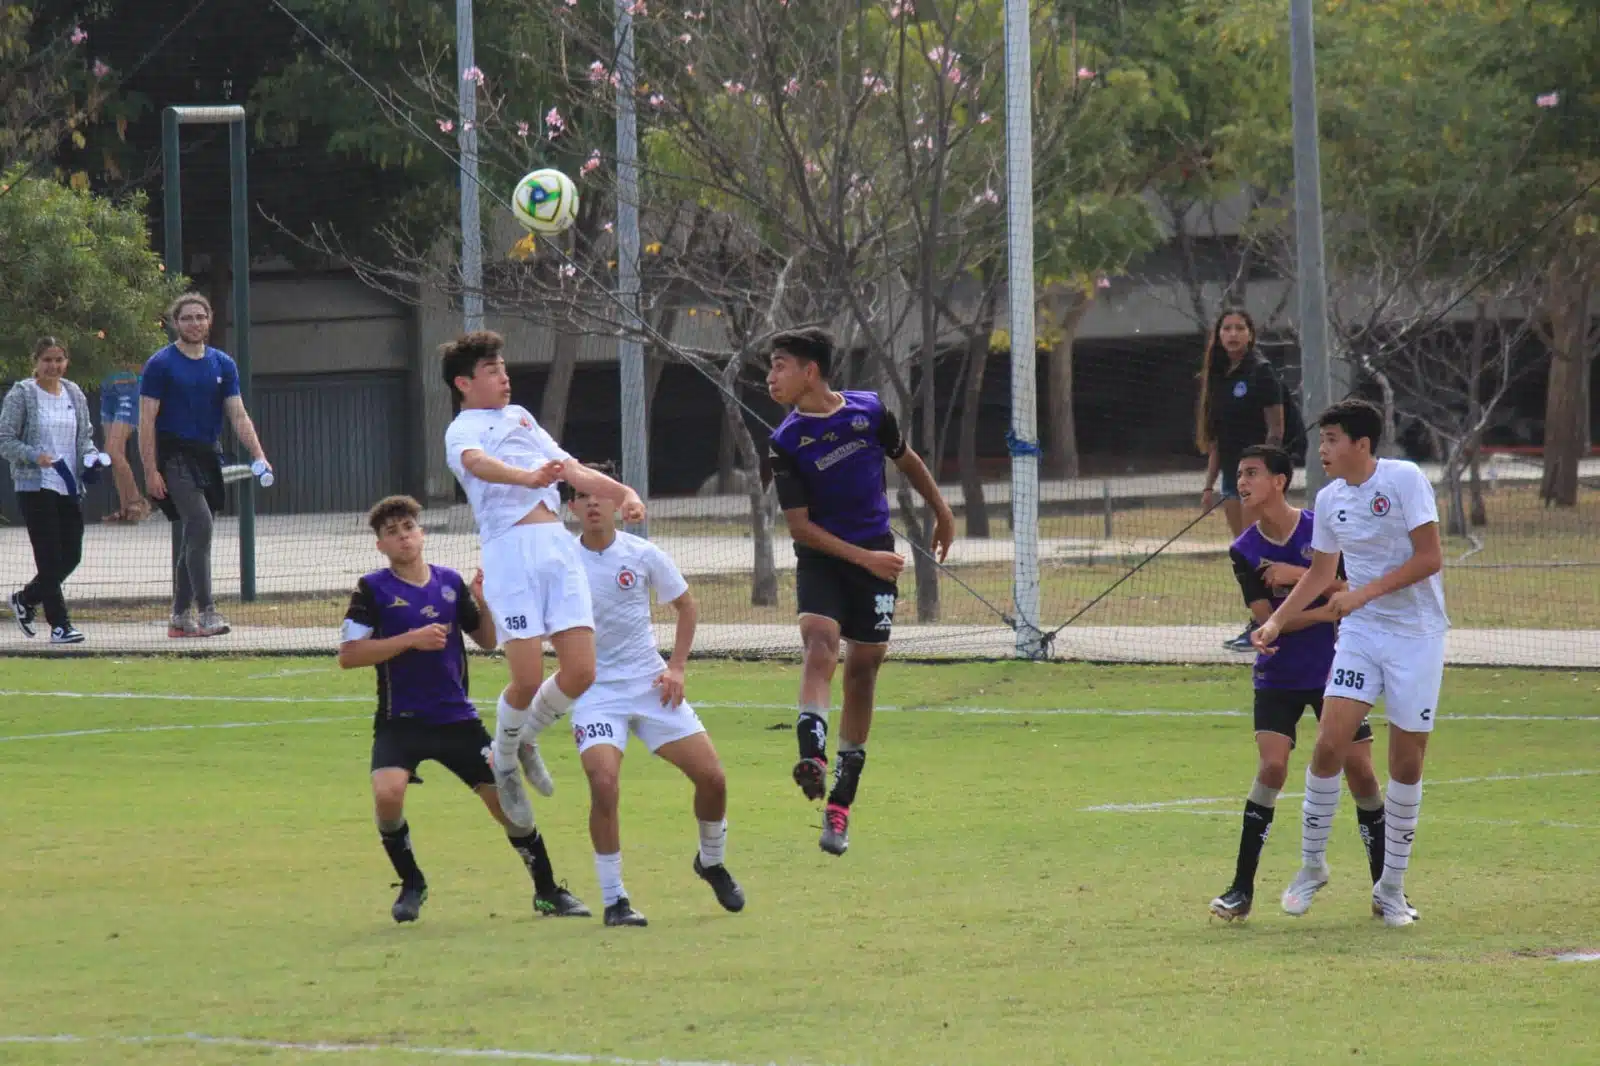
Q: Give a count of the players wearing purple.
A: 3